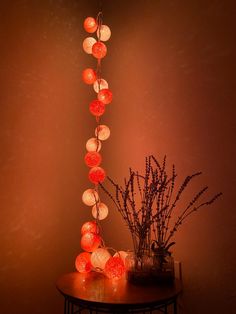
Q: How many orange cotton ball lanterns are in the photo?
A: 11